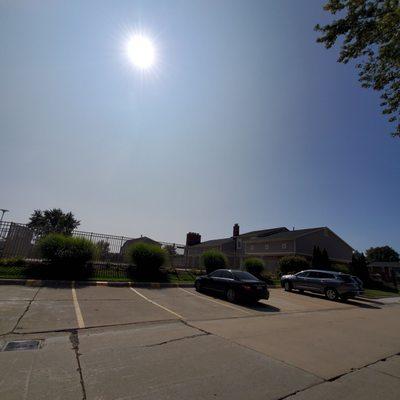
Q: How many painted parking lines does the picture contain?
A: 3